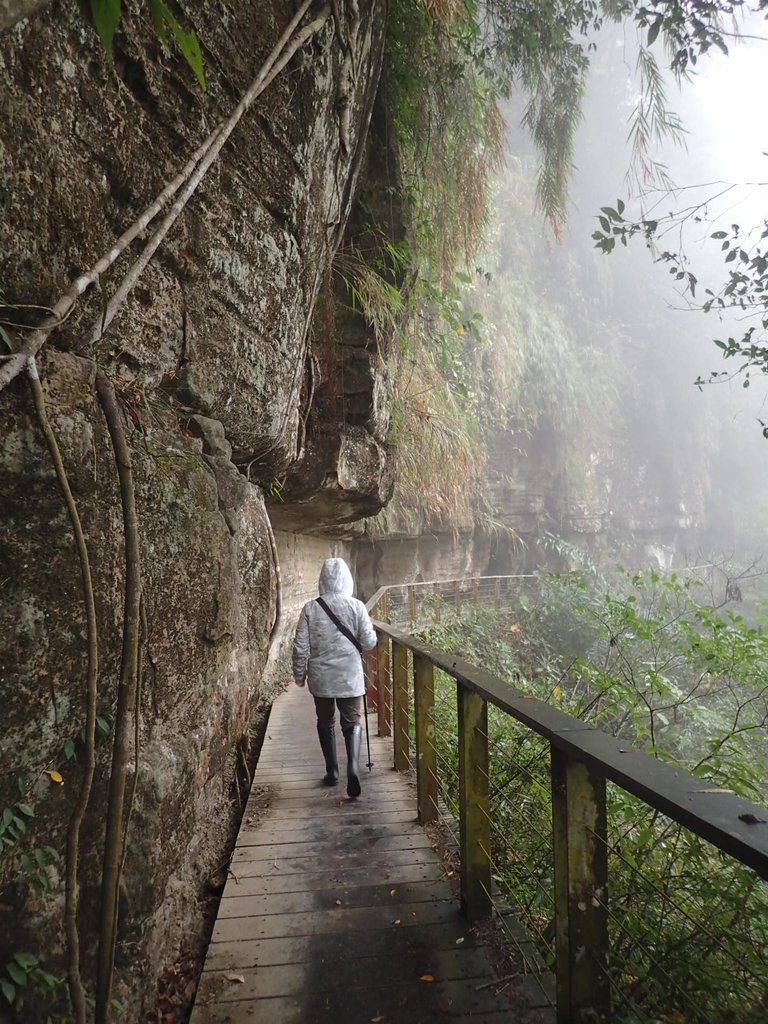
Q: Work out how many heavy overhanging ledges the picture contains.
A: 1